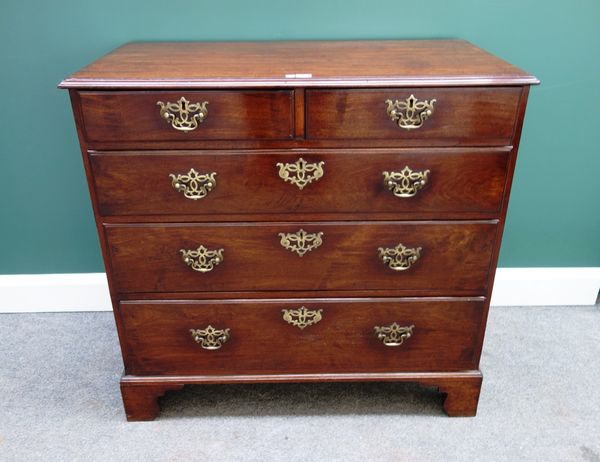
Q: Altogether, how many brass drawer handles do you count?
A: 8